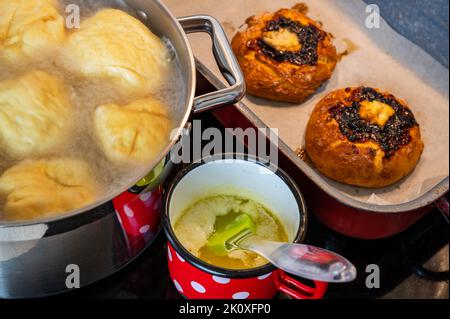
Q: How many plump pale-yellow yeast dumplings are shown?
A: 5